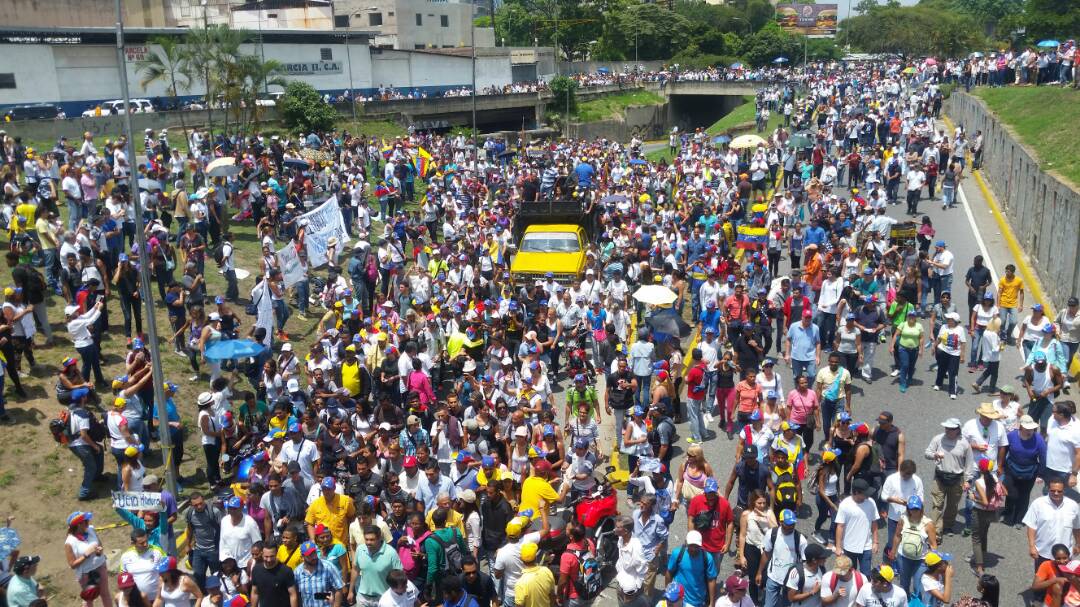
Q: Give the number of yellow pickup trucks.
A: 1